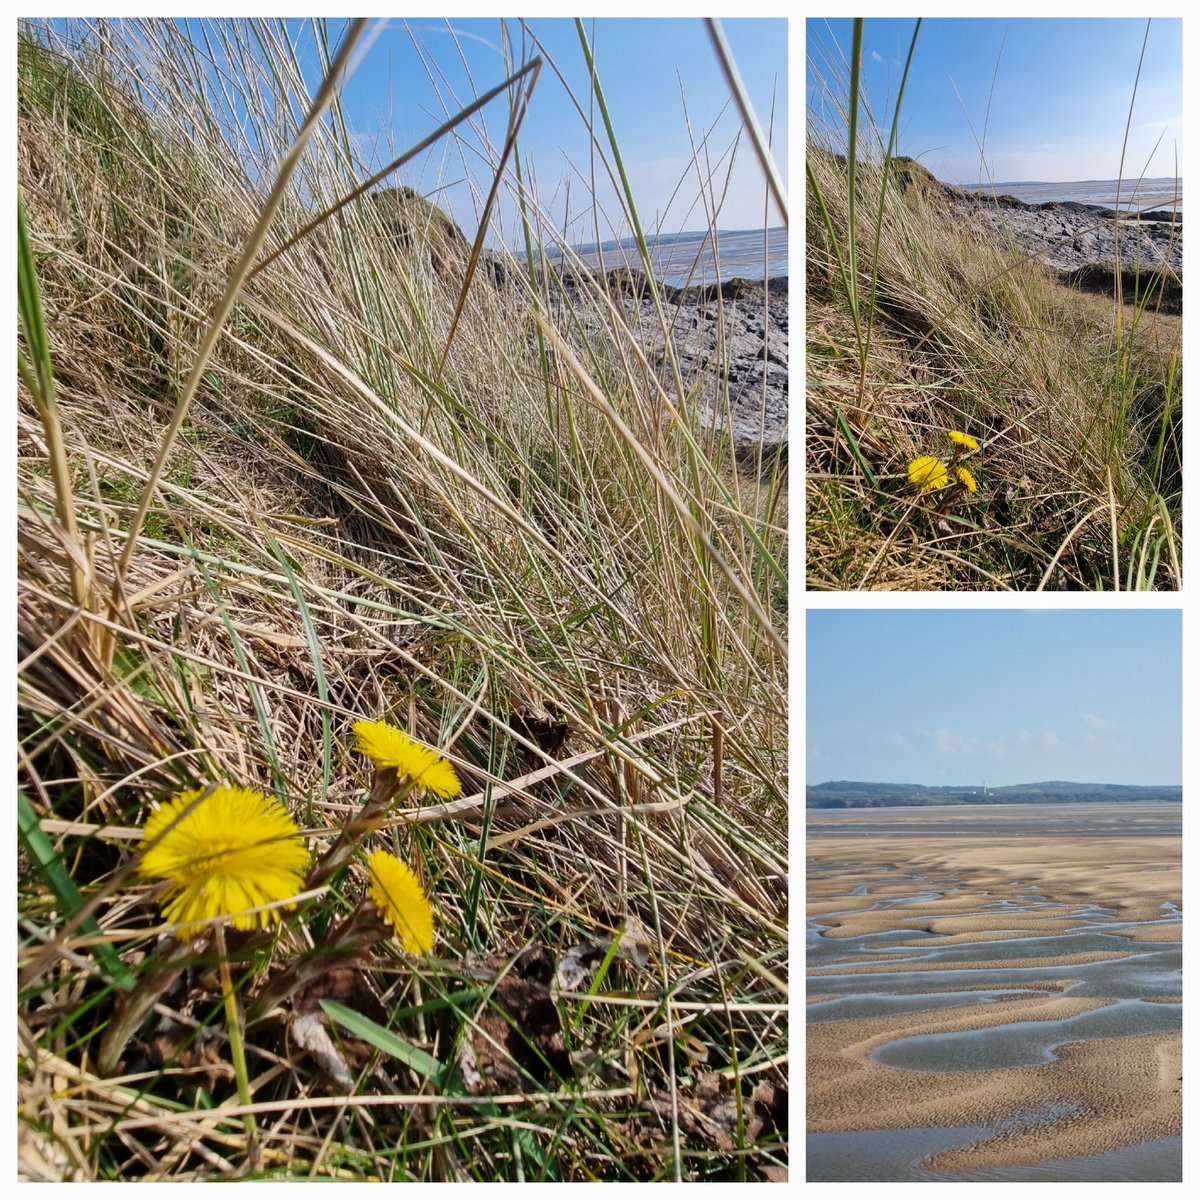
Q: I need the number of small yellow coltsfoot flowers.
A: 6